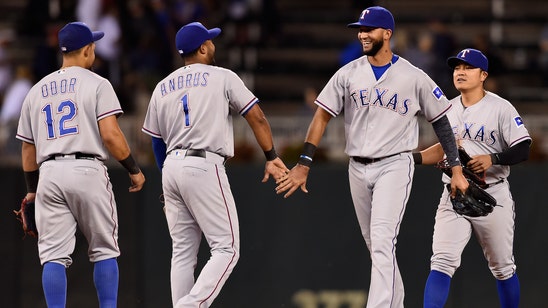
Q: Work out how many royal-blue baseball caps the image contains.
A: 4